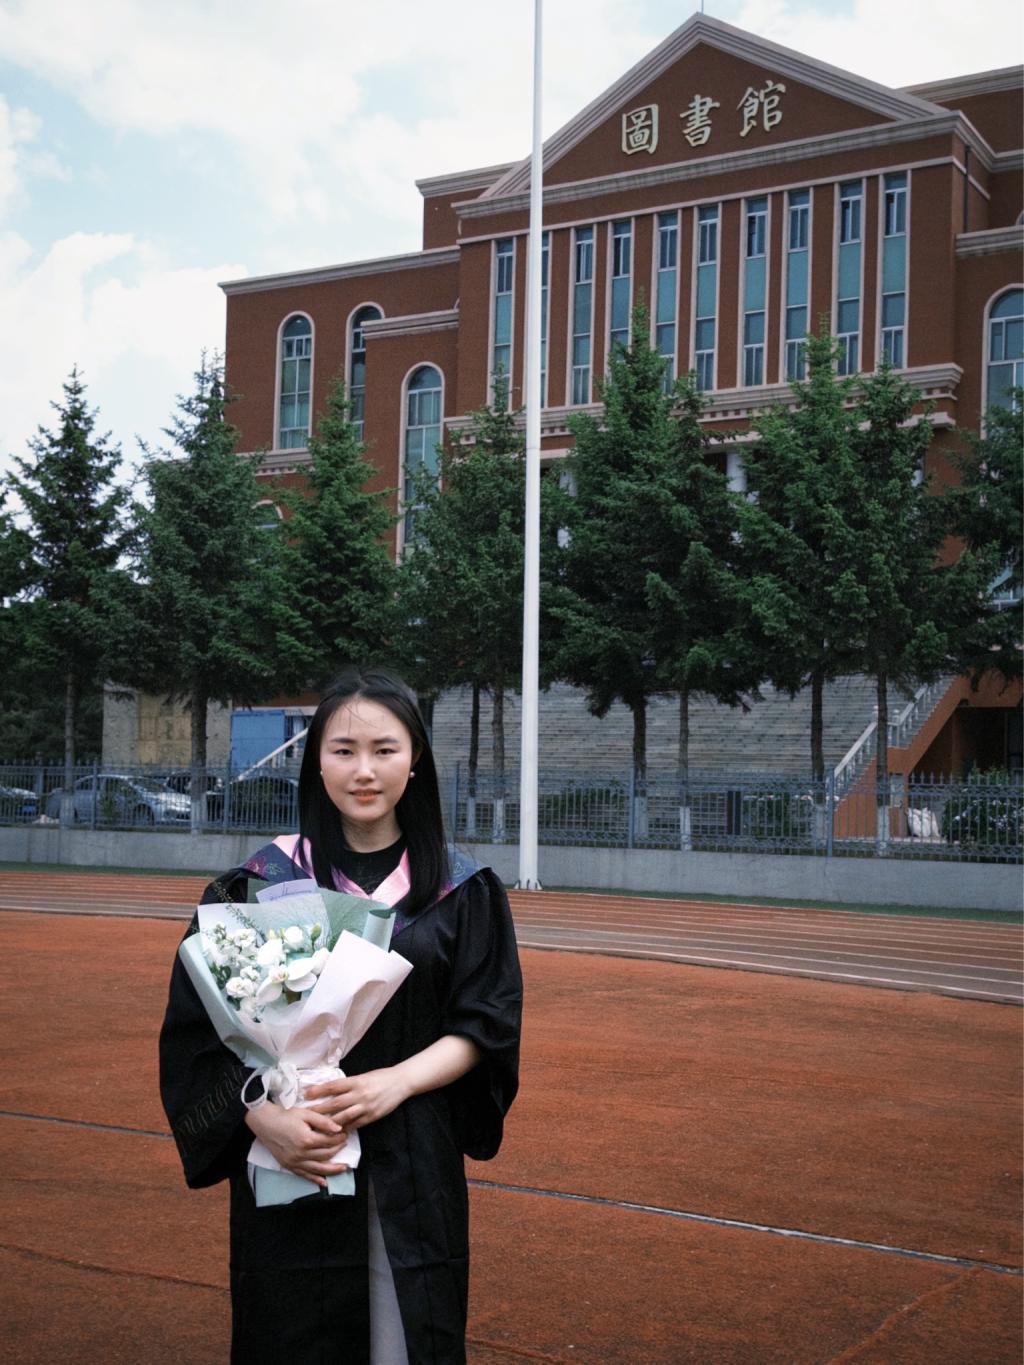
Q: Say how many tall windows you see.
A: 14